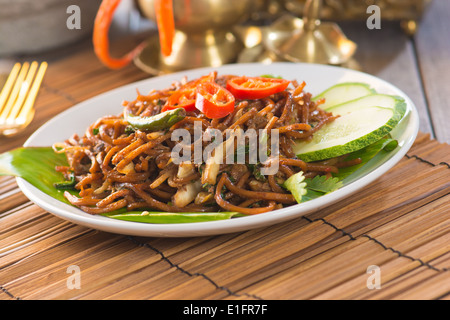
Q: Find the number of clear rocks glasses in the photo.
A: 0